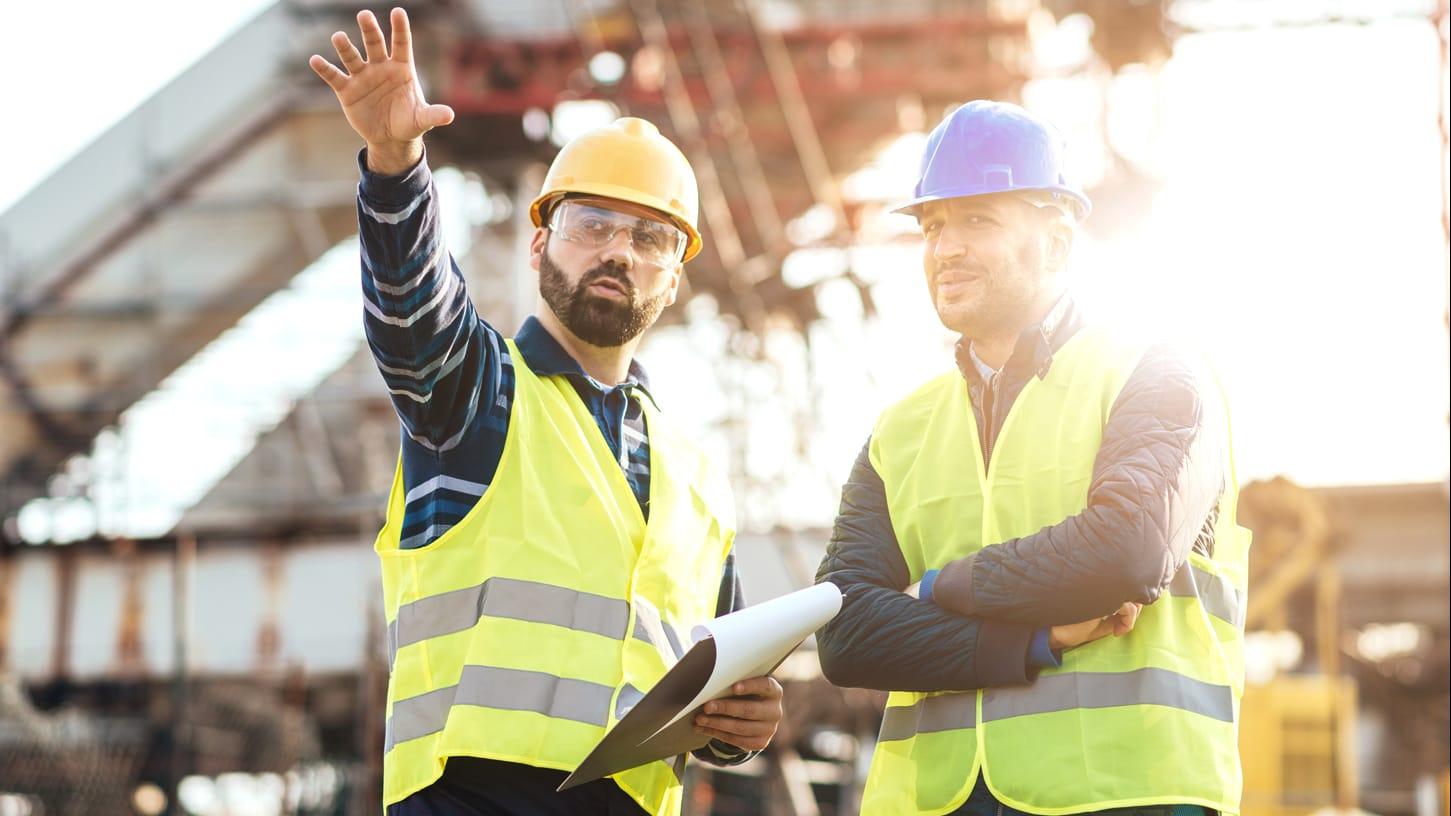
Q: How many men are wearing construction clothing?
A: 2